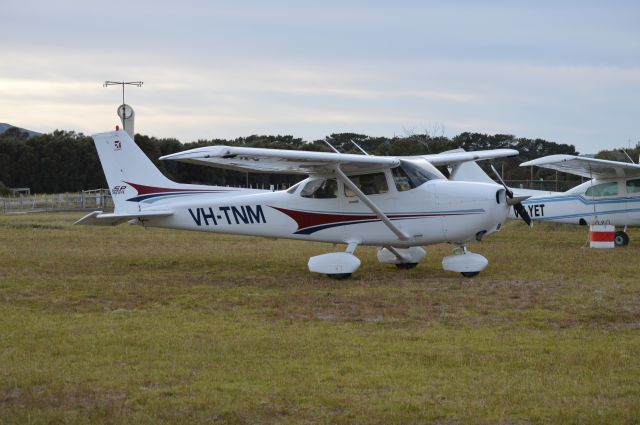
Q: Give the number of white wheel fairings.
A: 3